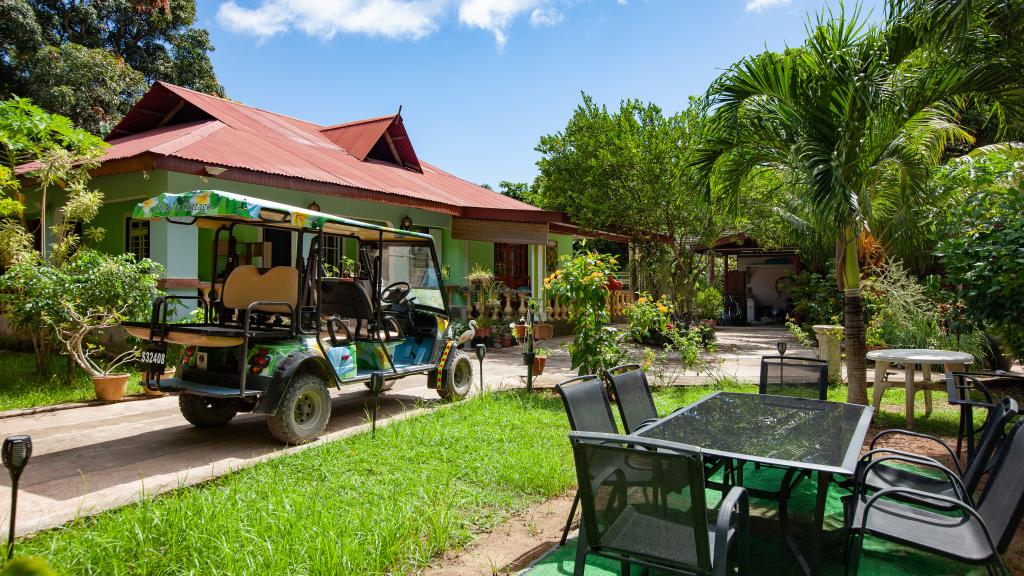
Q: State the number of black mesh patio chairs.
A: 6